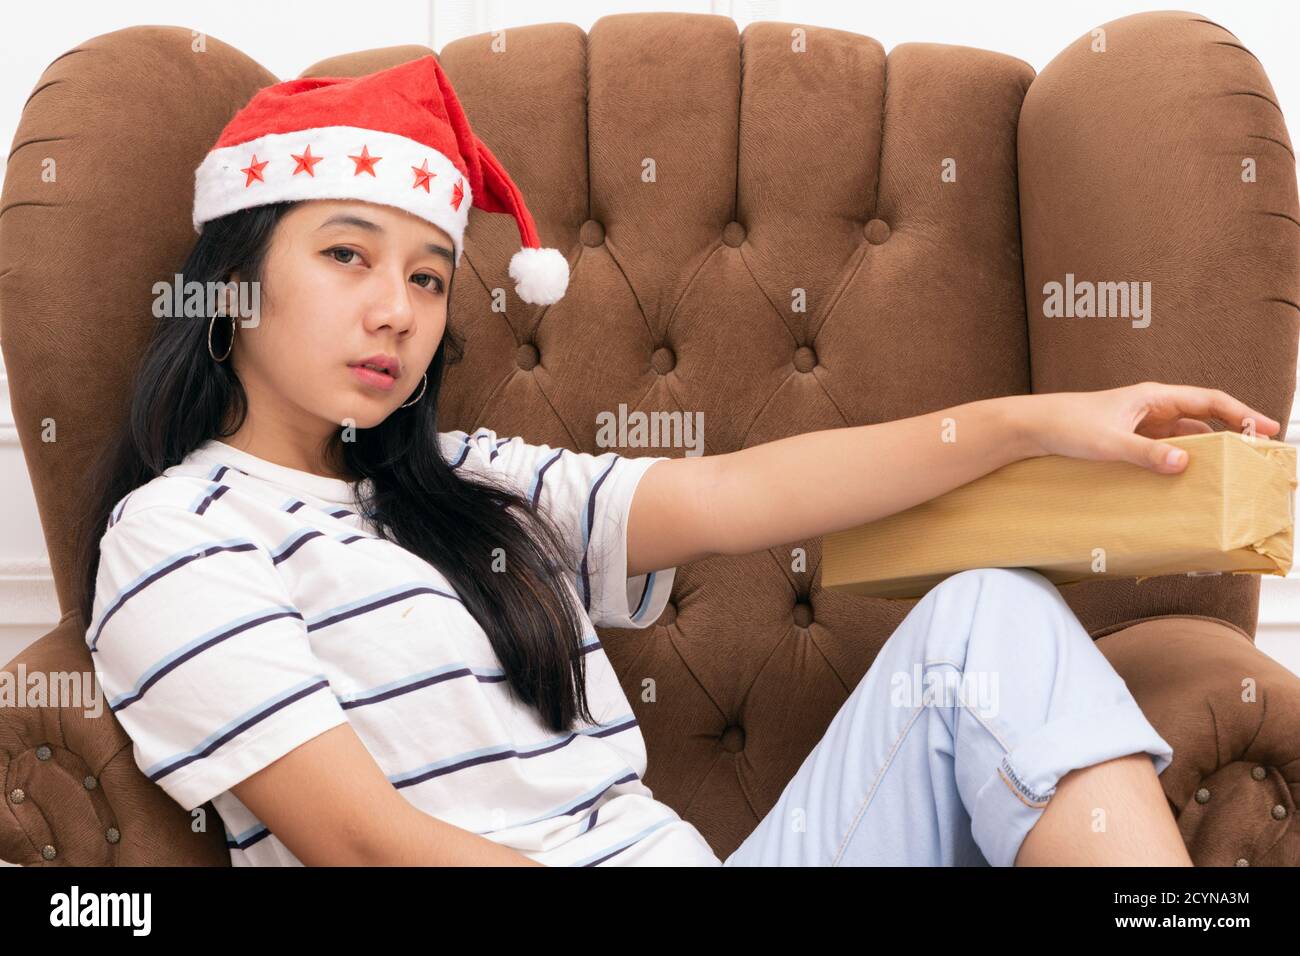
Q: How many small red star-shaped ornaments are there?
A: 5